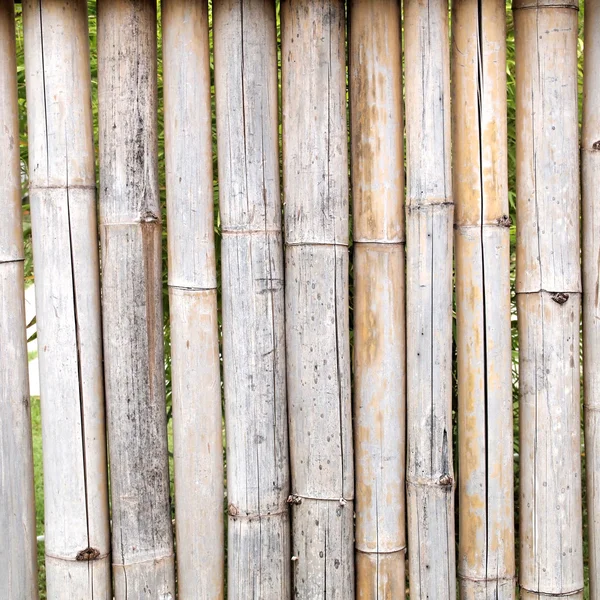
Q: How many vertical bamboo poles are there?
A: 11